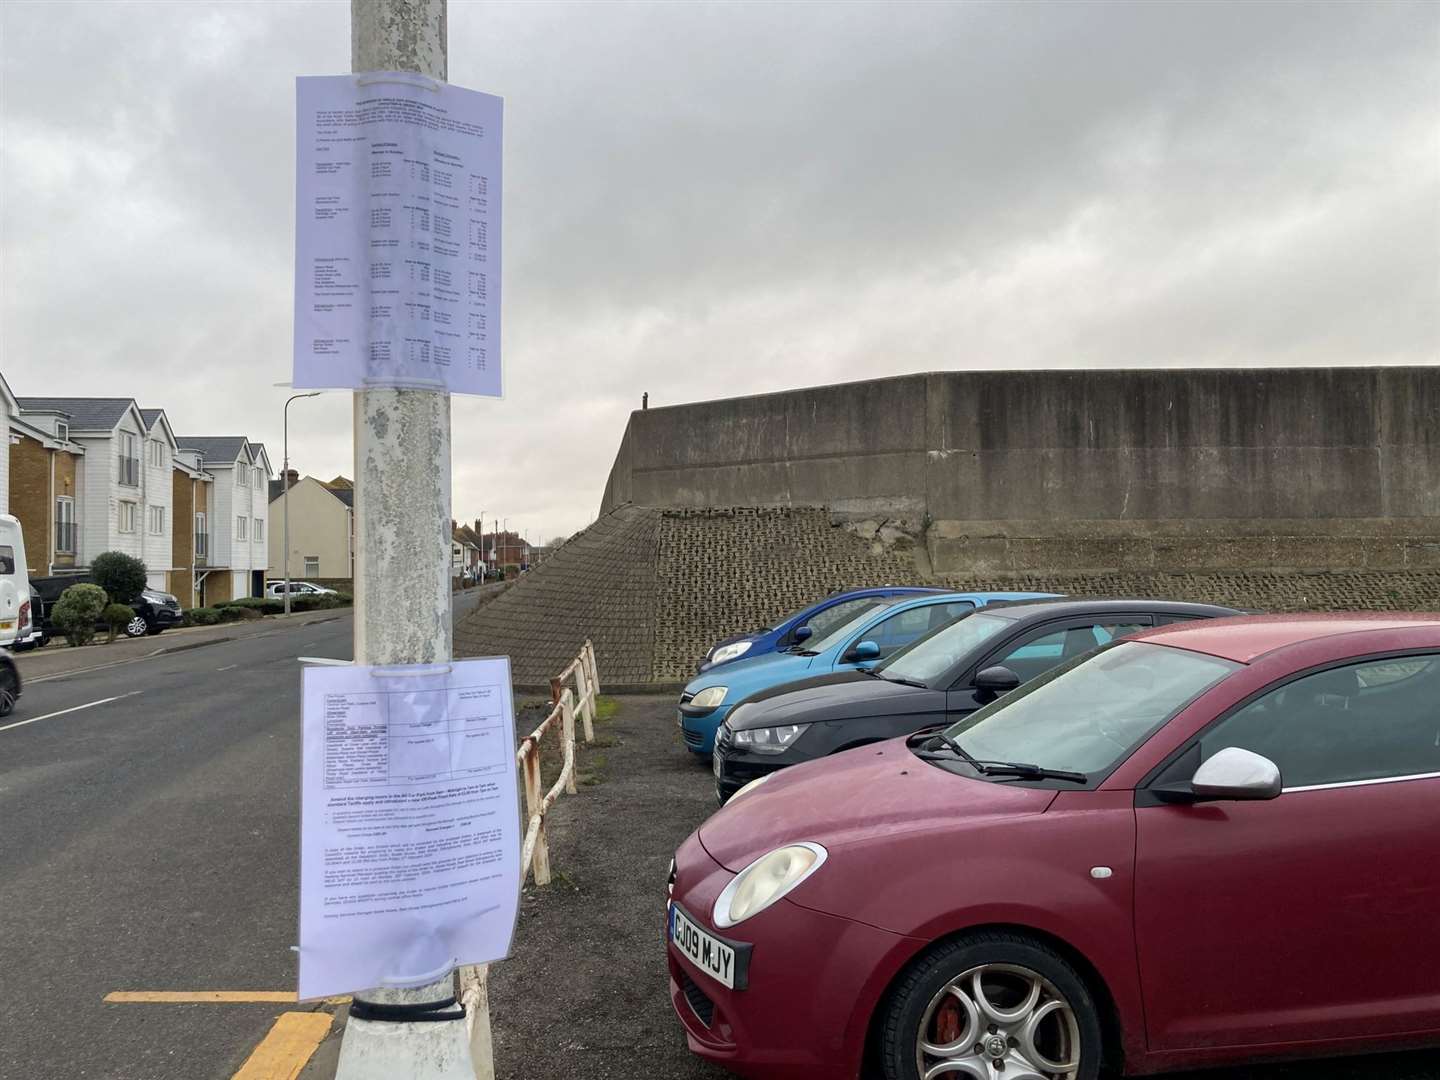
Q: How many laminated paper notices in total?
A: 2